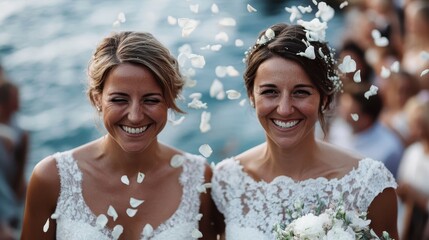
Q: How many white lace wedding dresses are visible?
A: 2